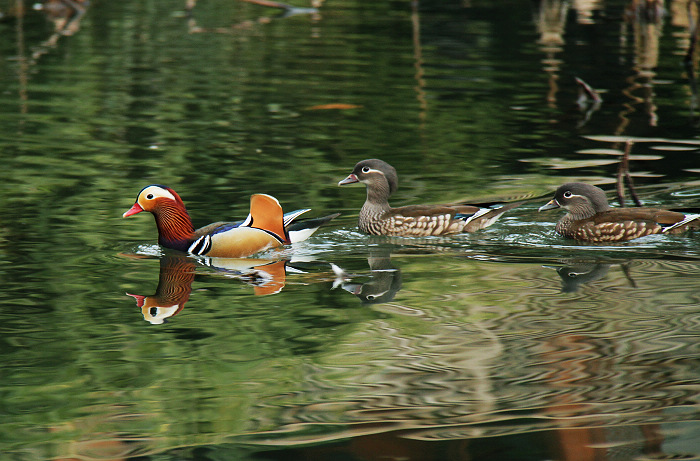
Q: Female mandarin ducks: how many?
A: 2